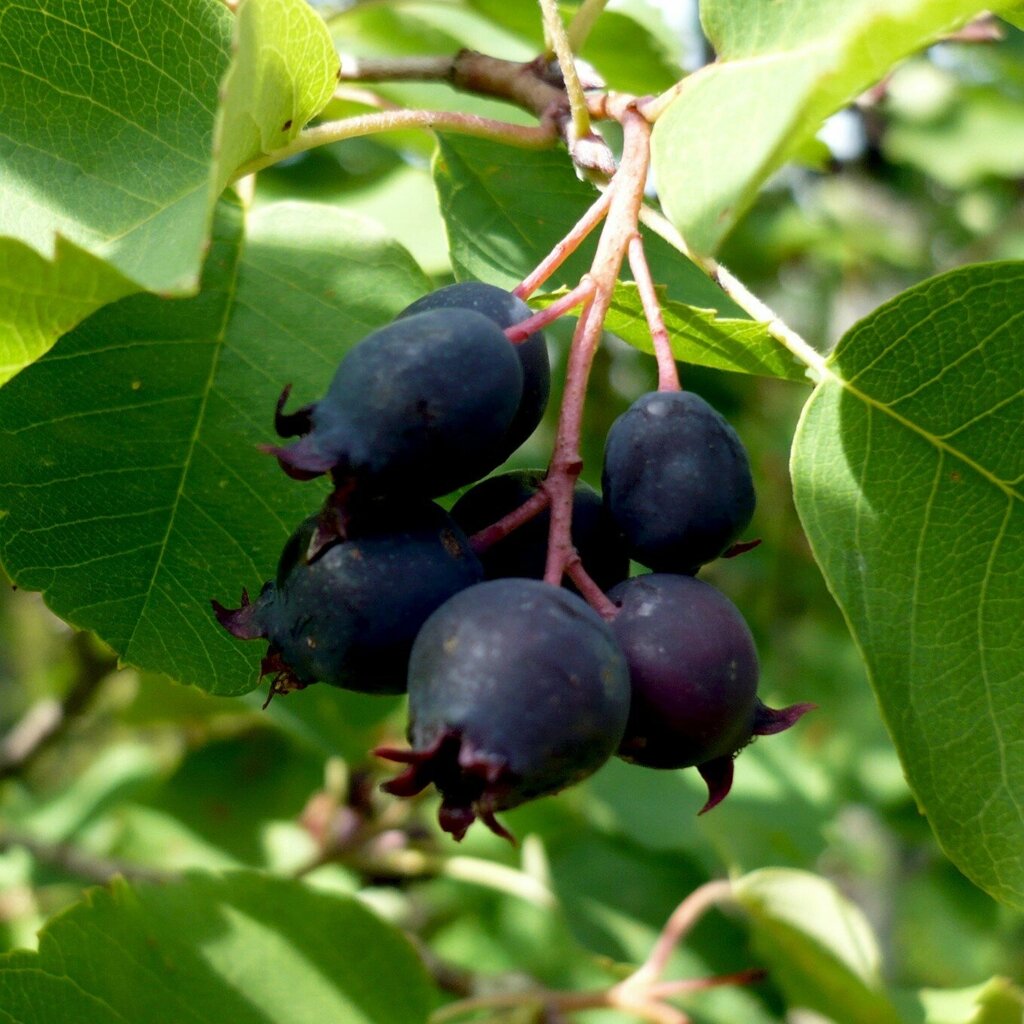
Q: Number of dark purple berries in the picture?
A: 7